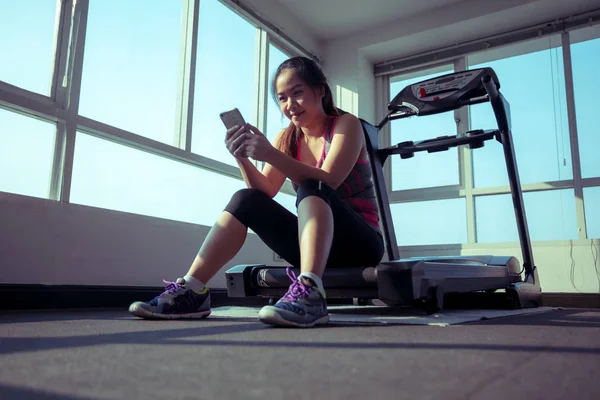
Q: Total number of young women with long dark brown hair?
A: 1